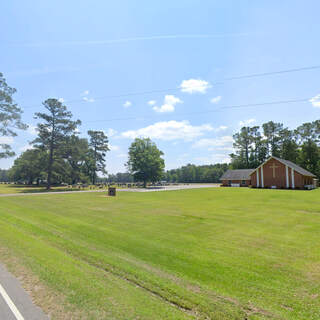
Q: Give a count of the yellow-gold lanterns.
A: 0